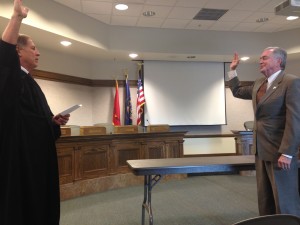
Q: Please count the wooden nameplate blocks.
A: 4